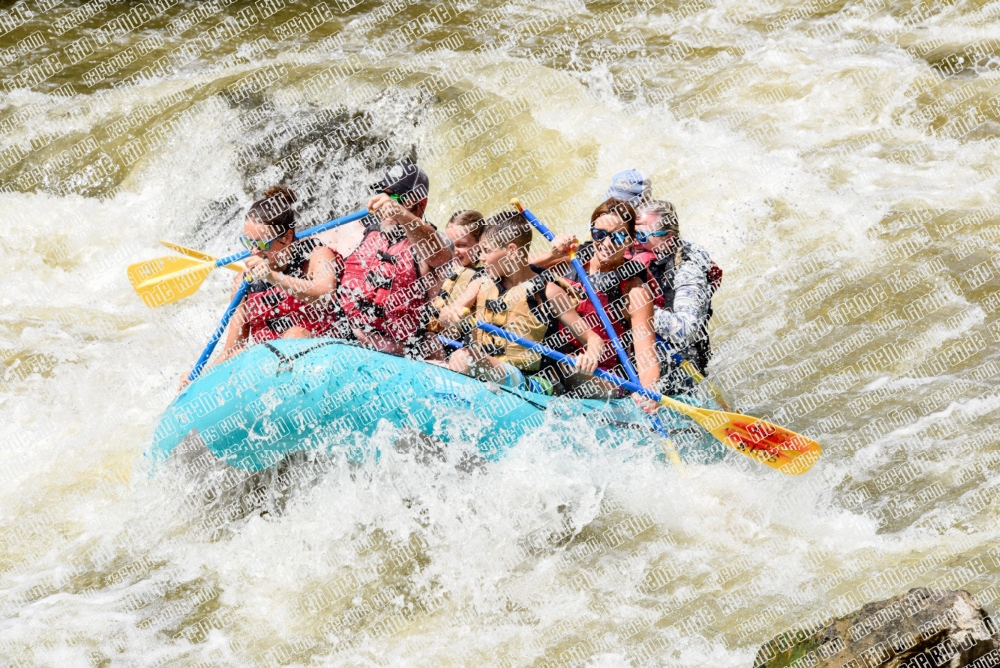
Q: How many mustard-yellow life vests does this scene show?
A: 2